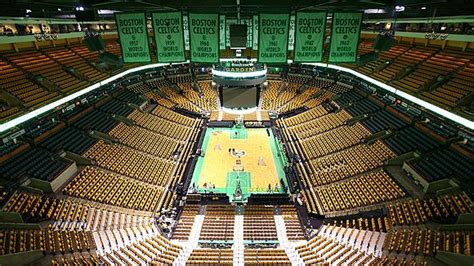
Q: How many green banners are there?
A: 6